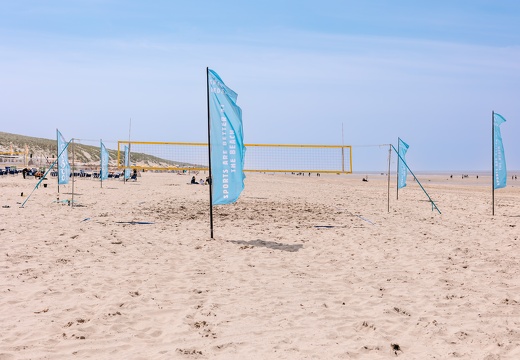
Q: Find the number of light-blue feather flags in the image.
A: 6